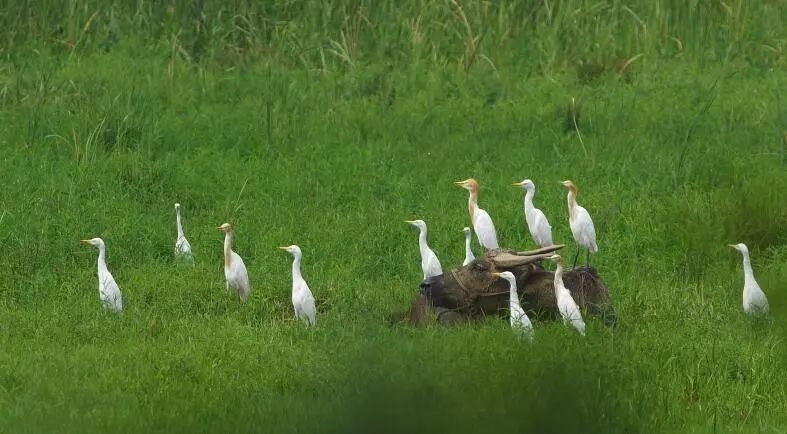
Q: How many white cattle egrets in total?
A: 12